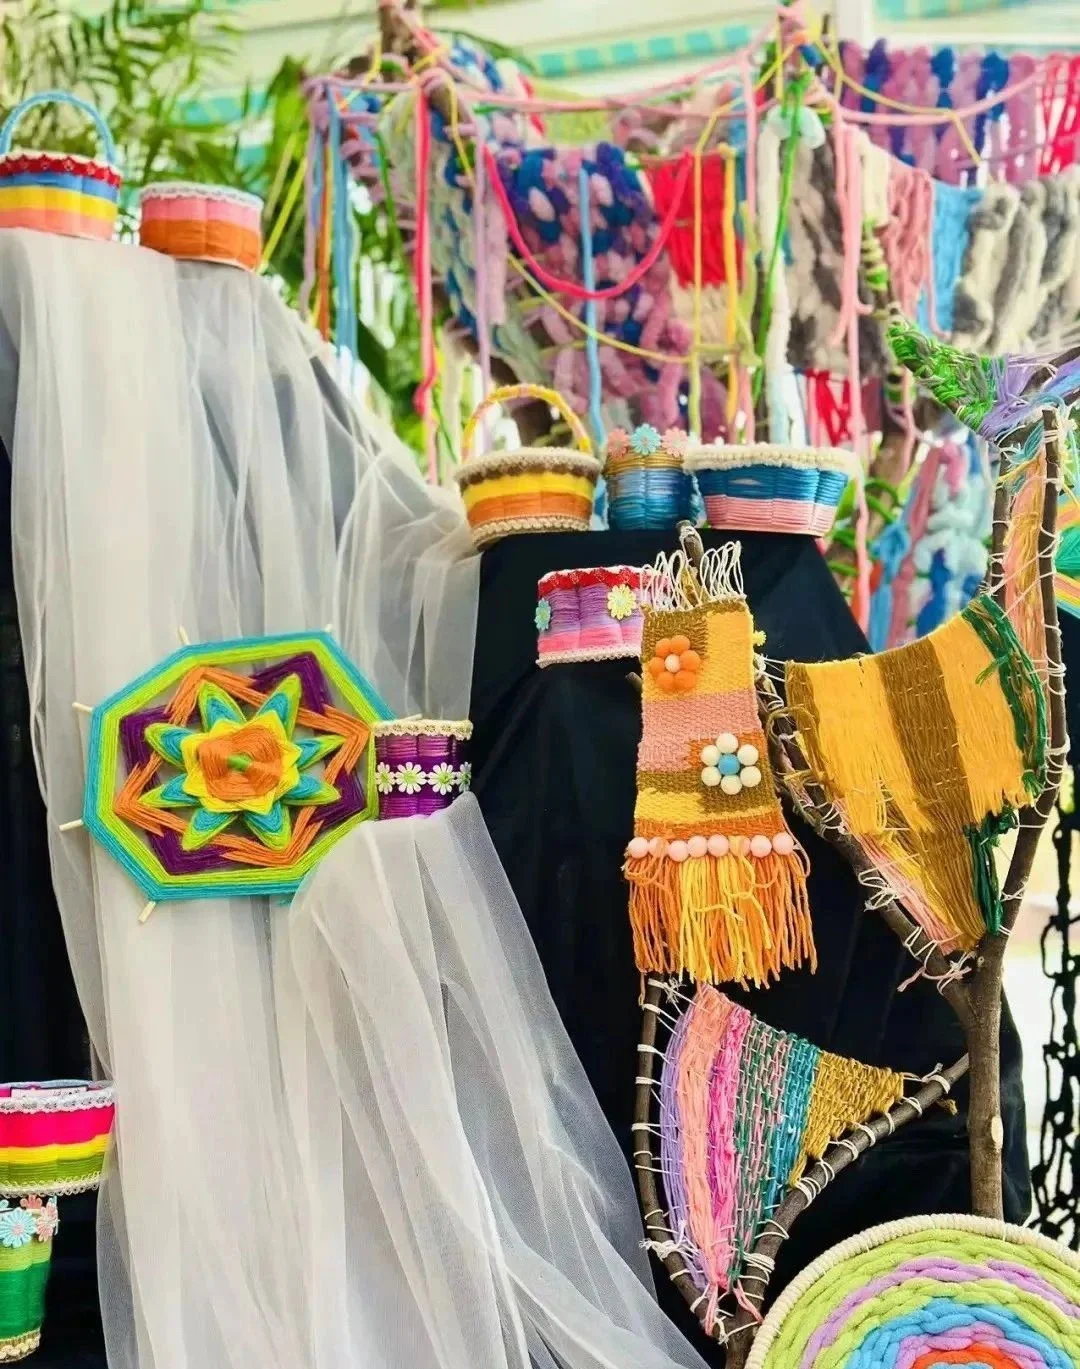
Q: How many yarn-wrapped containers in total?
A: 9